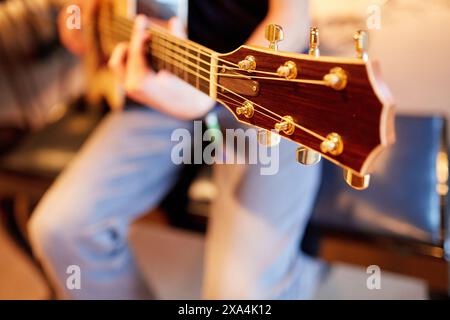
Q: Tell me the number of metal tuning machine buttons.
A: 6